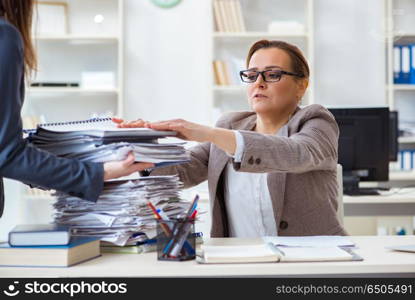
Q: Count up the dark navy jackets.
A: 1